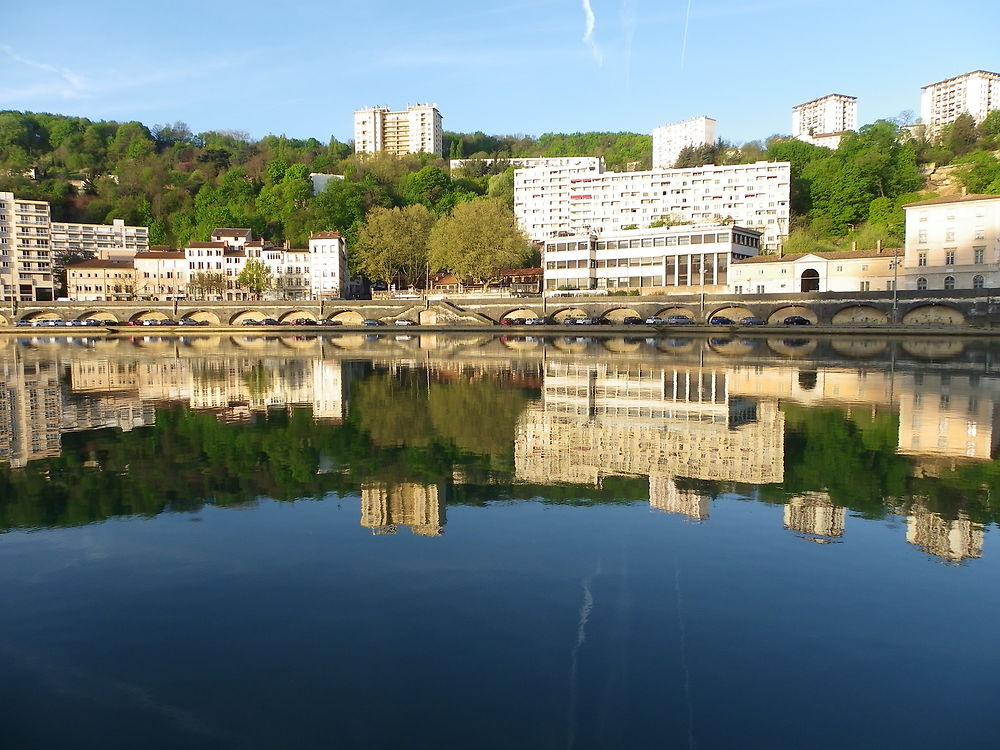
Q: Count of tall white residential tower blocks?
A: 4